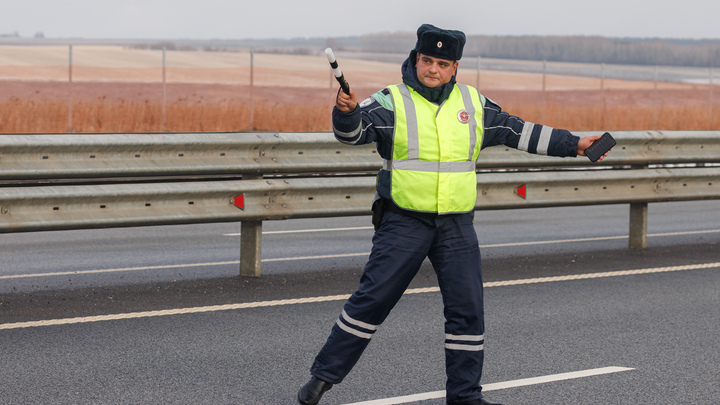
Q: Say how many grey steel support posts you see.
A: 2